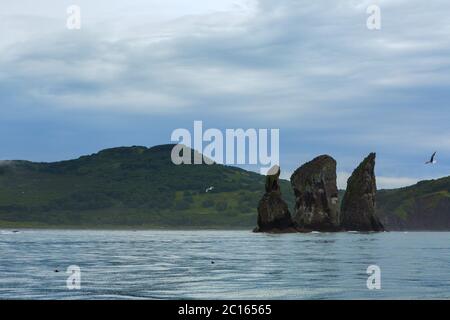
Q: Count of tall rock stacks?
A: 3